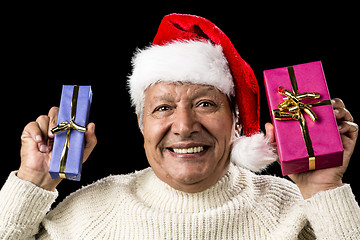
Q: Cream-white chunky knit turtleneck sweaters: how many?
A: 1